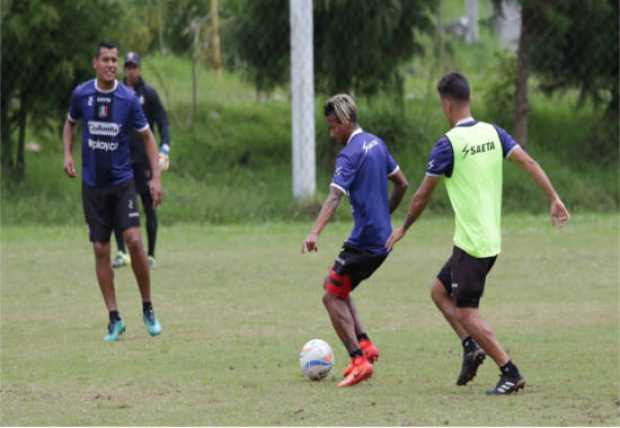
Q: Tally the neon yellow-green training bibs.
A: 1